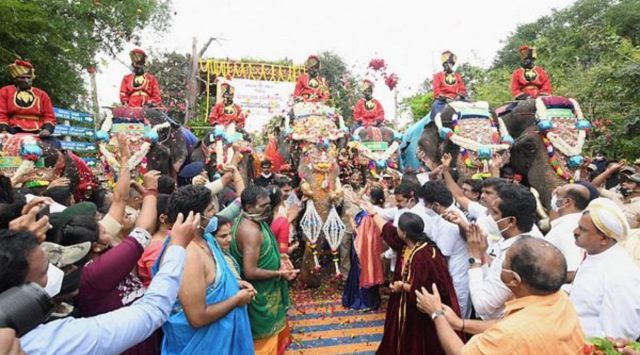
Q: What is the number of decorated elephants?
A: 7